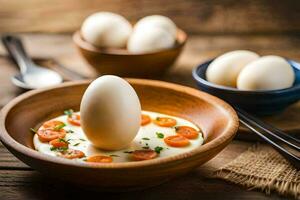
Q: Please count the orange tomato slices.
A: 11